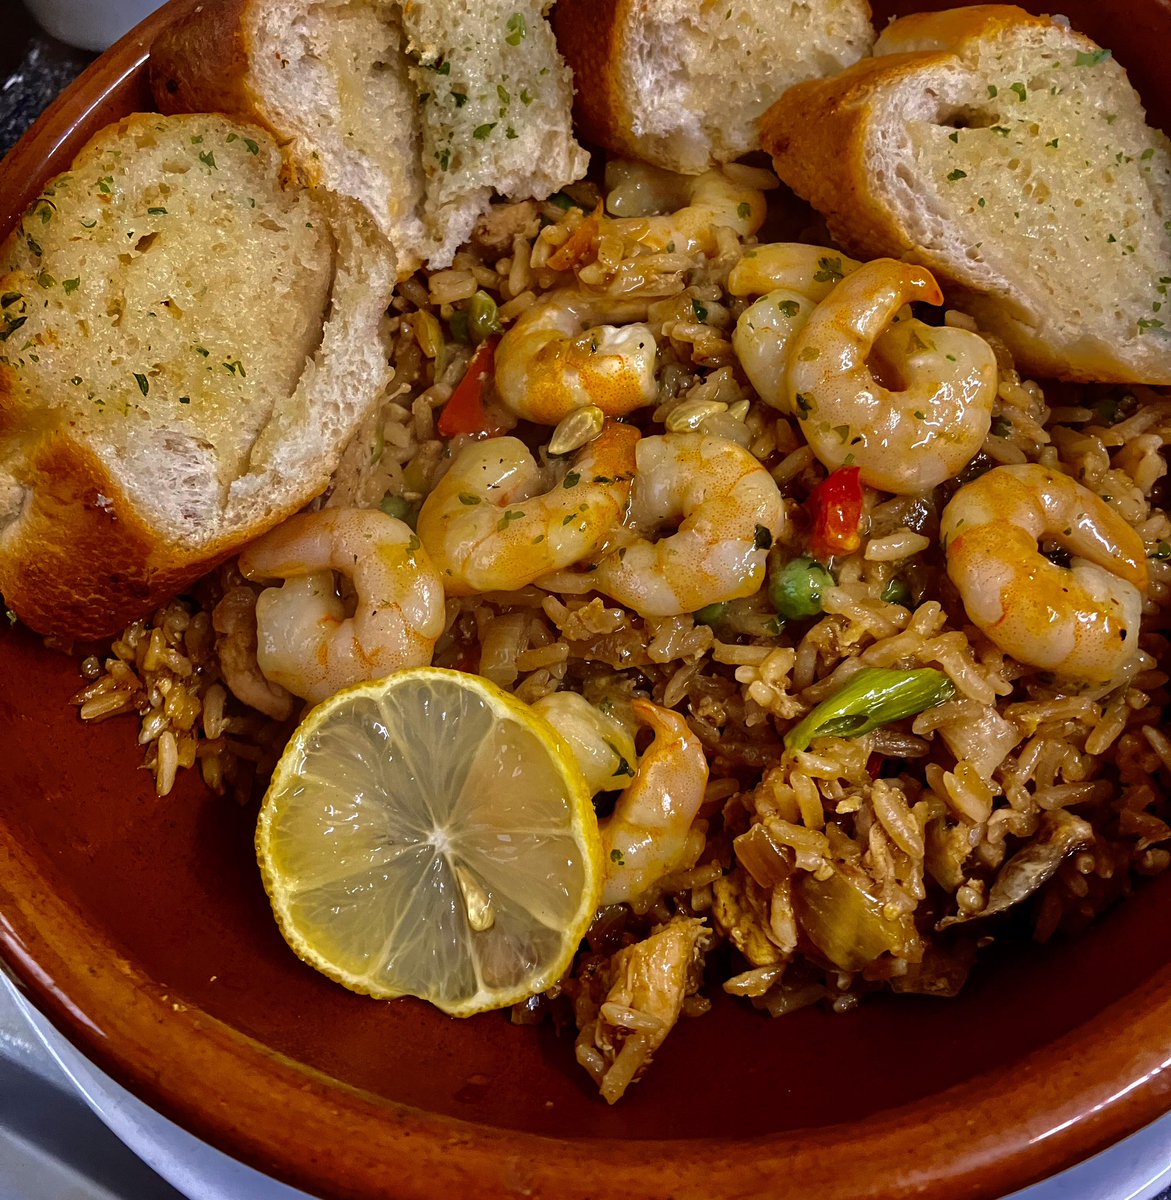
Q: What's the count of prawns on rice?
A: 9